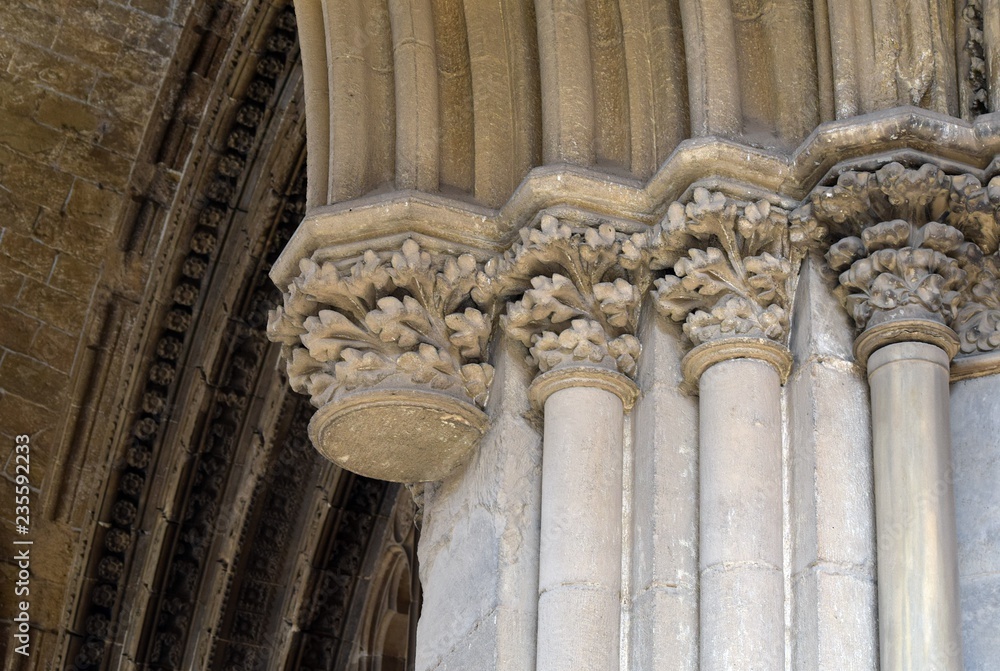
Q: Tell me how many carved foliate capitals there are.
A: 4